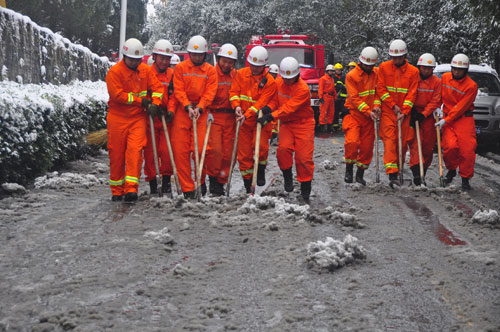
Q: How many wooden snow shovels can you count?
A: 10